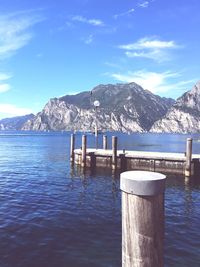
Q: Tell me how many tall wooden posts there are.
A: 6